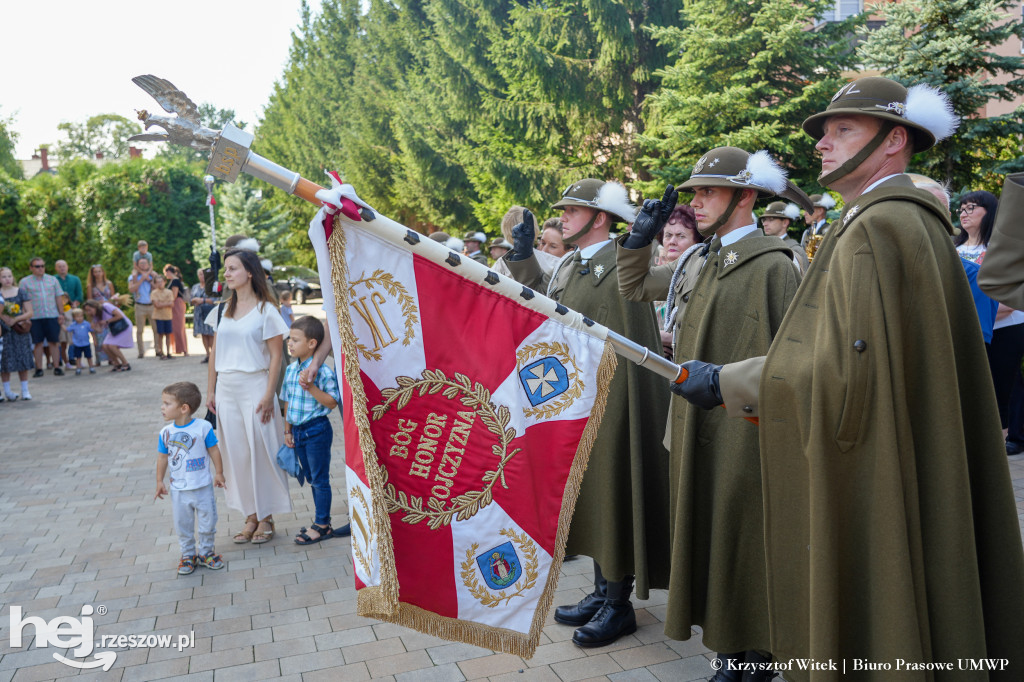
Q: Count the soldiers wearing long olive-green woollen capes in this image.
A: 3